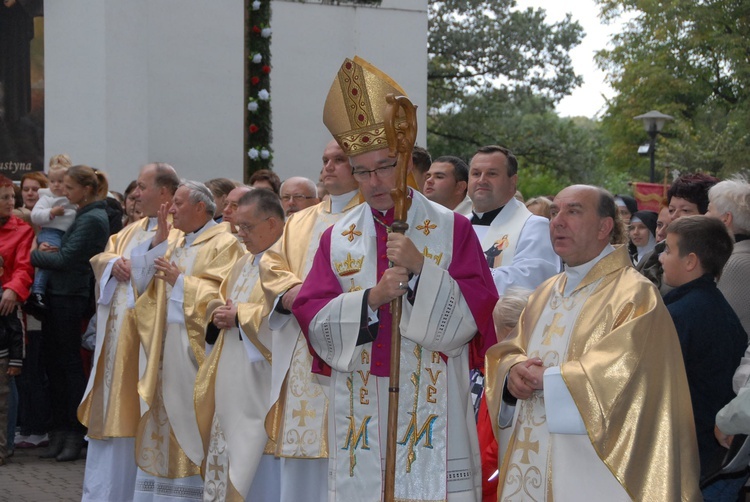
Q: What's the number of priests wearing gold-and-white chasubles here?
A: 5